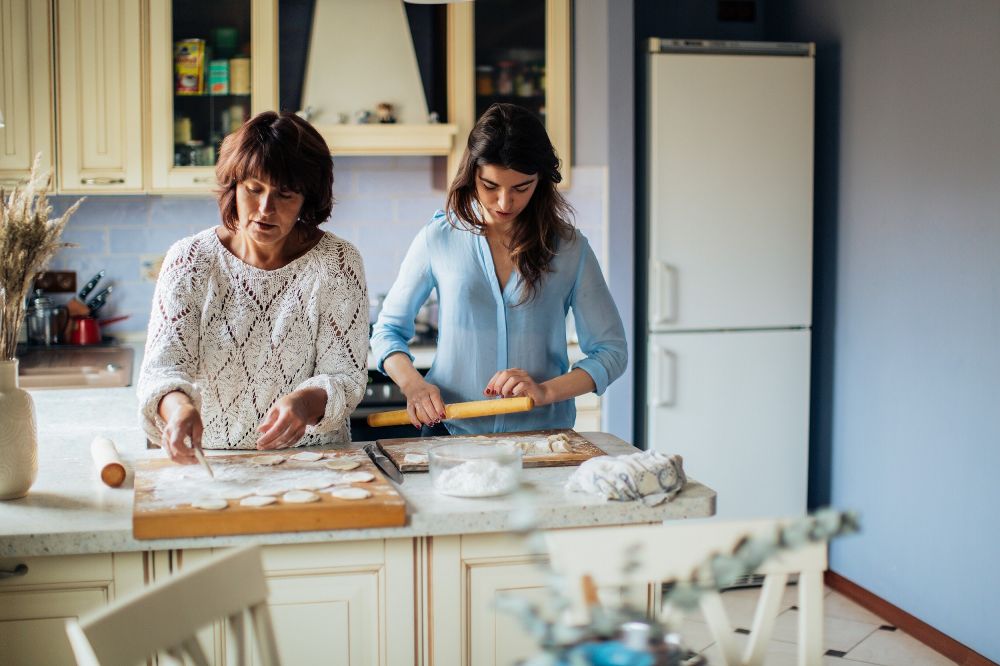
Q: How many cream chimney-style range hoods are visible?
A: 1